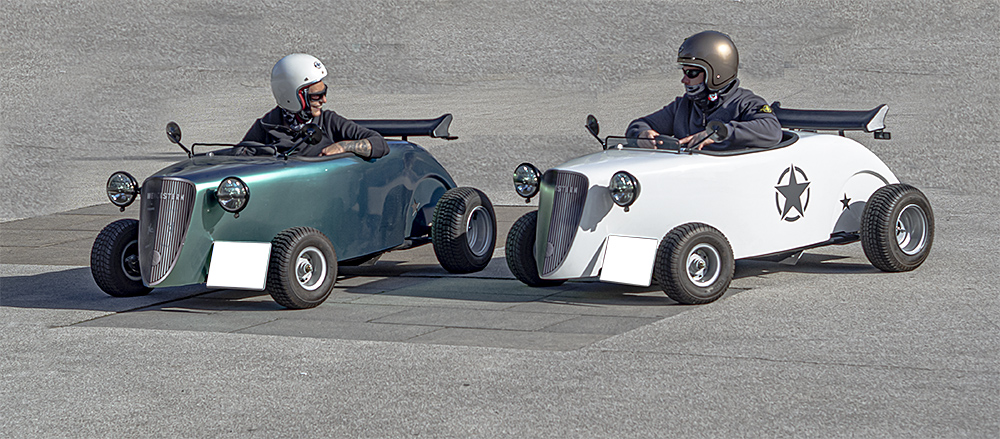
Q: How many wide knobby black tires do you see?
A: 6